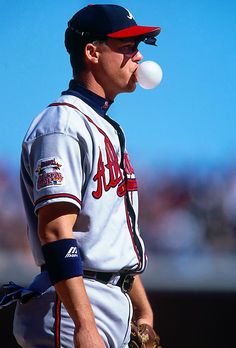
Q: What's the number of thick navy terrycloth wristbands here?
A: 1